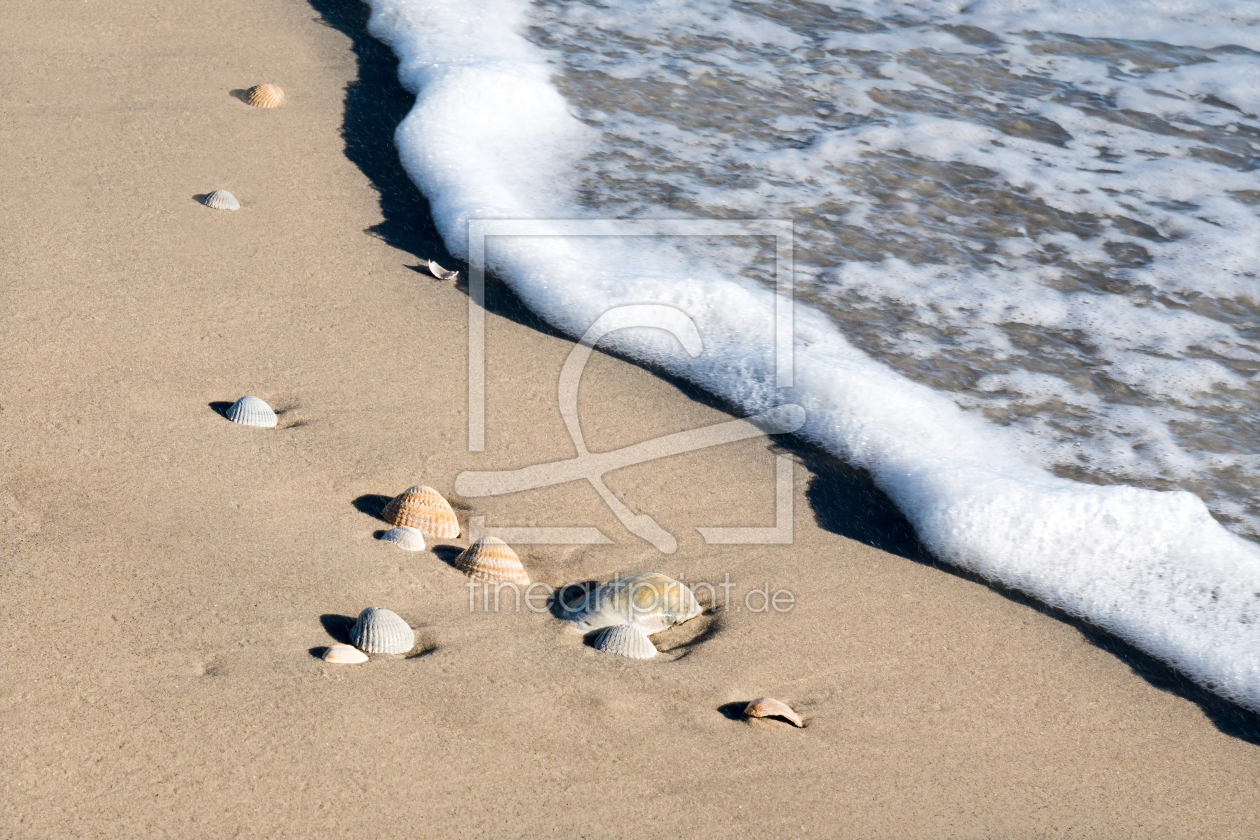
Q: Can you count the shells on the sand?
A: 12